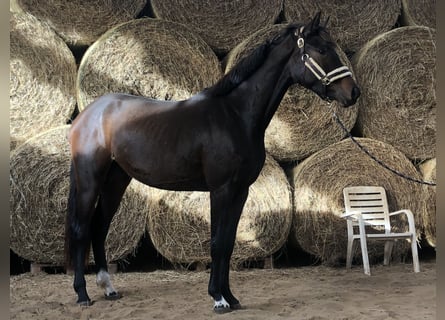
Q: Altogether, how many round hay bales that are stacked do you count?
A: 12